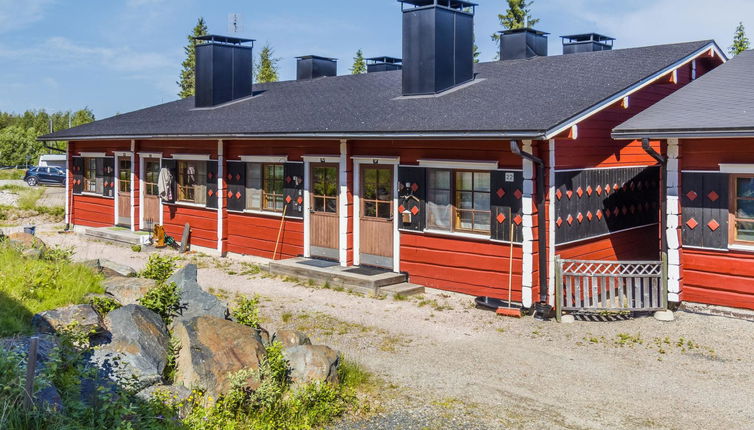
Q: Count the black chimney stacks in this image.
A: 6